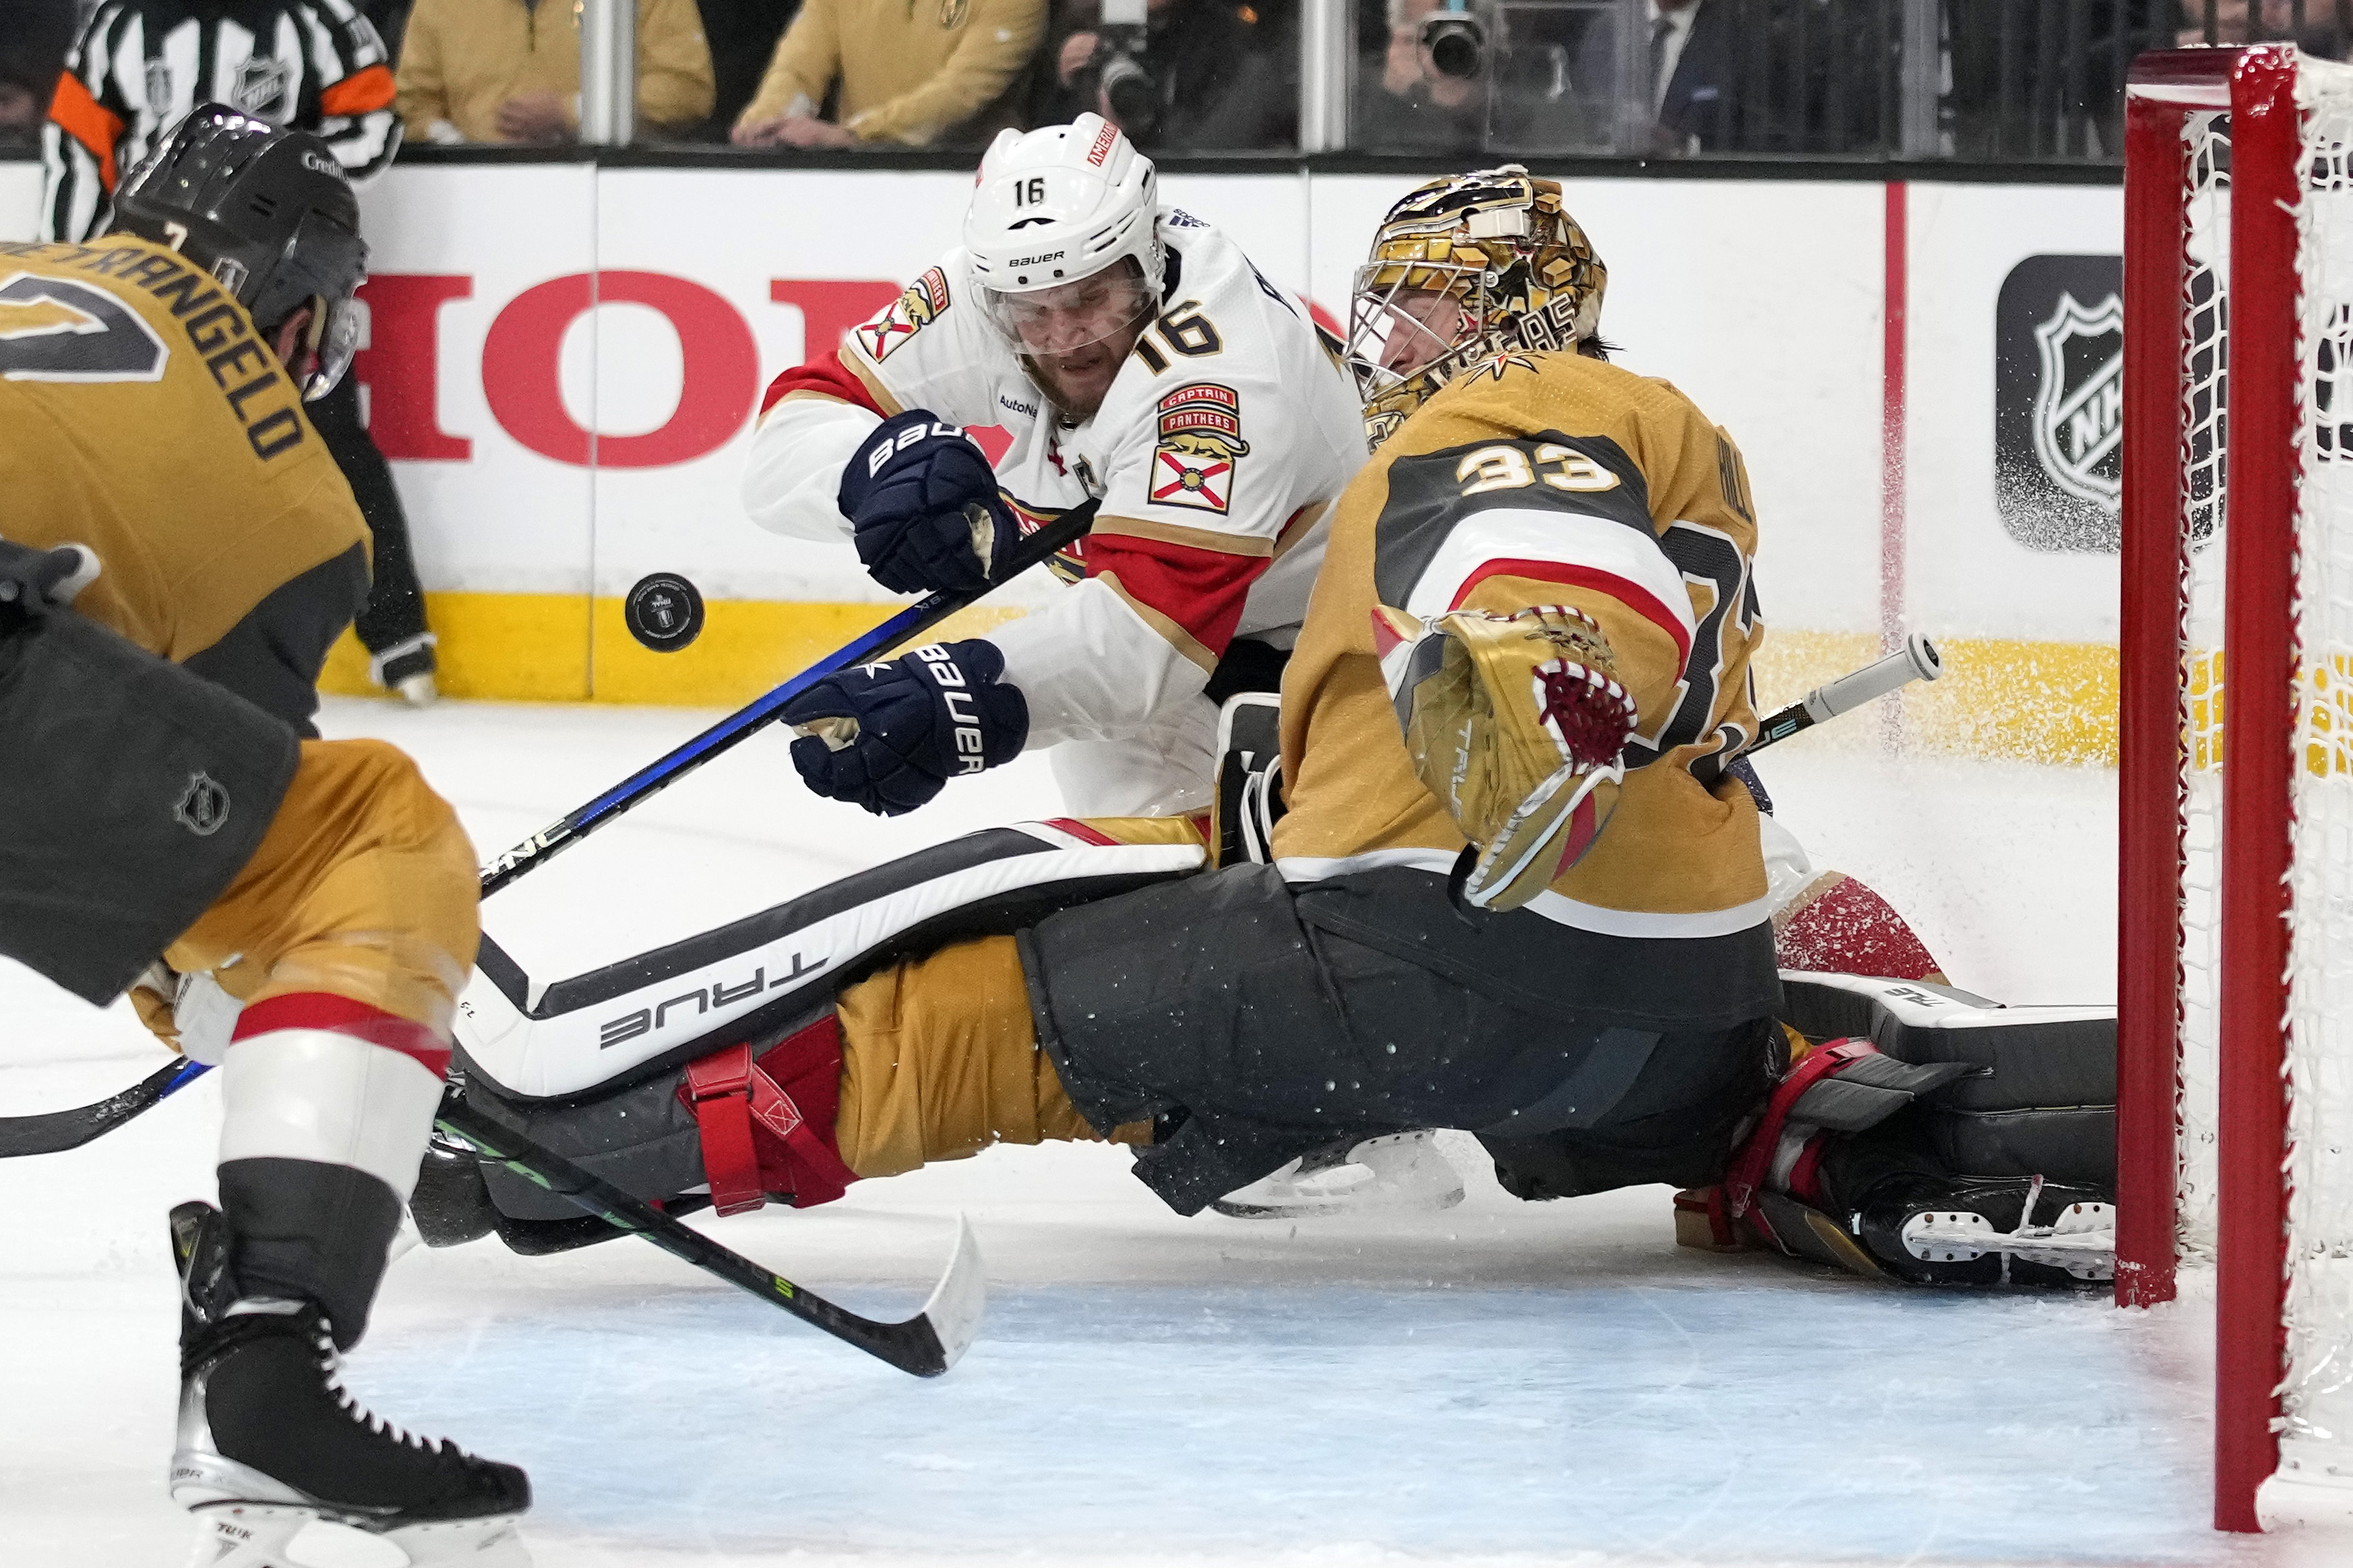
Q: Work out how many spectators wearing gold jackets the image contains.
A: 2